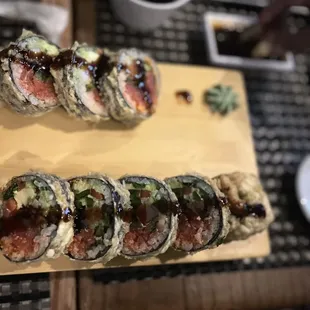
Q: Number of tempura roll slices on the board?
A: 8